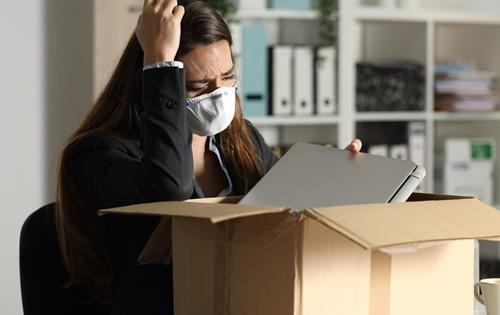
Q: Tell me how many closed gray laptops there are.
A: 1